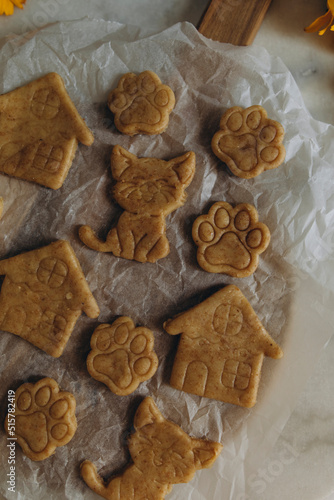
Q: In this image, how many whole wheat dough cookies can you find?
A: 10